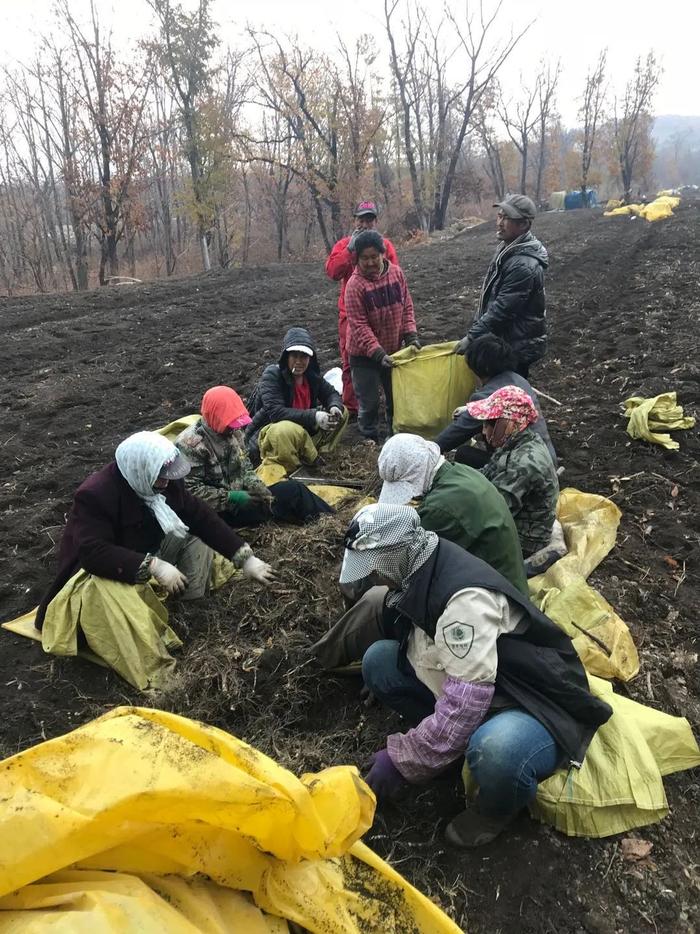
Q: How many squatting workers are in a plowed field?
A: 7